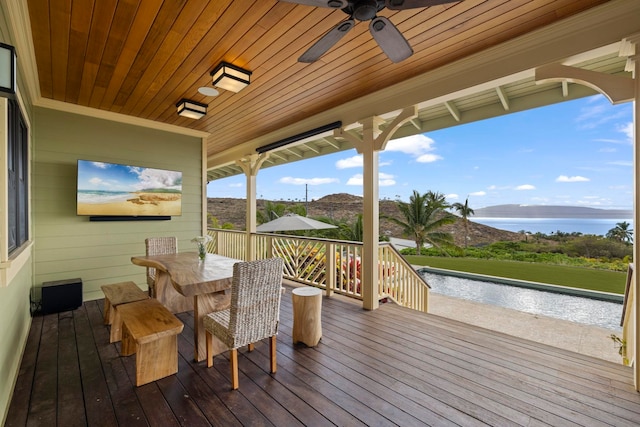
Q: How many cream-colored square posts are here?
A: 3